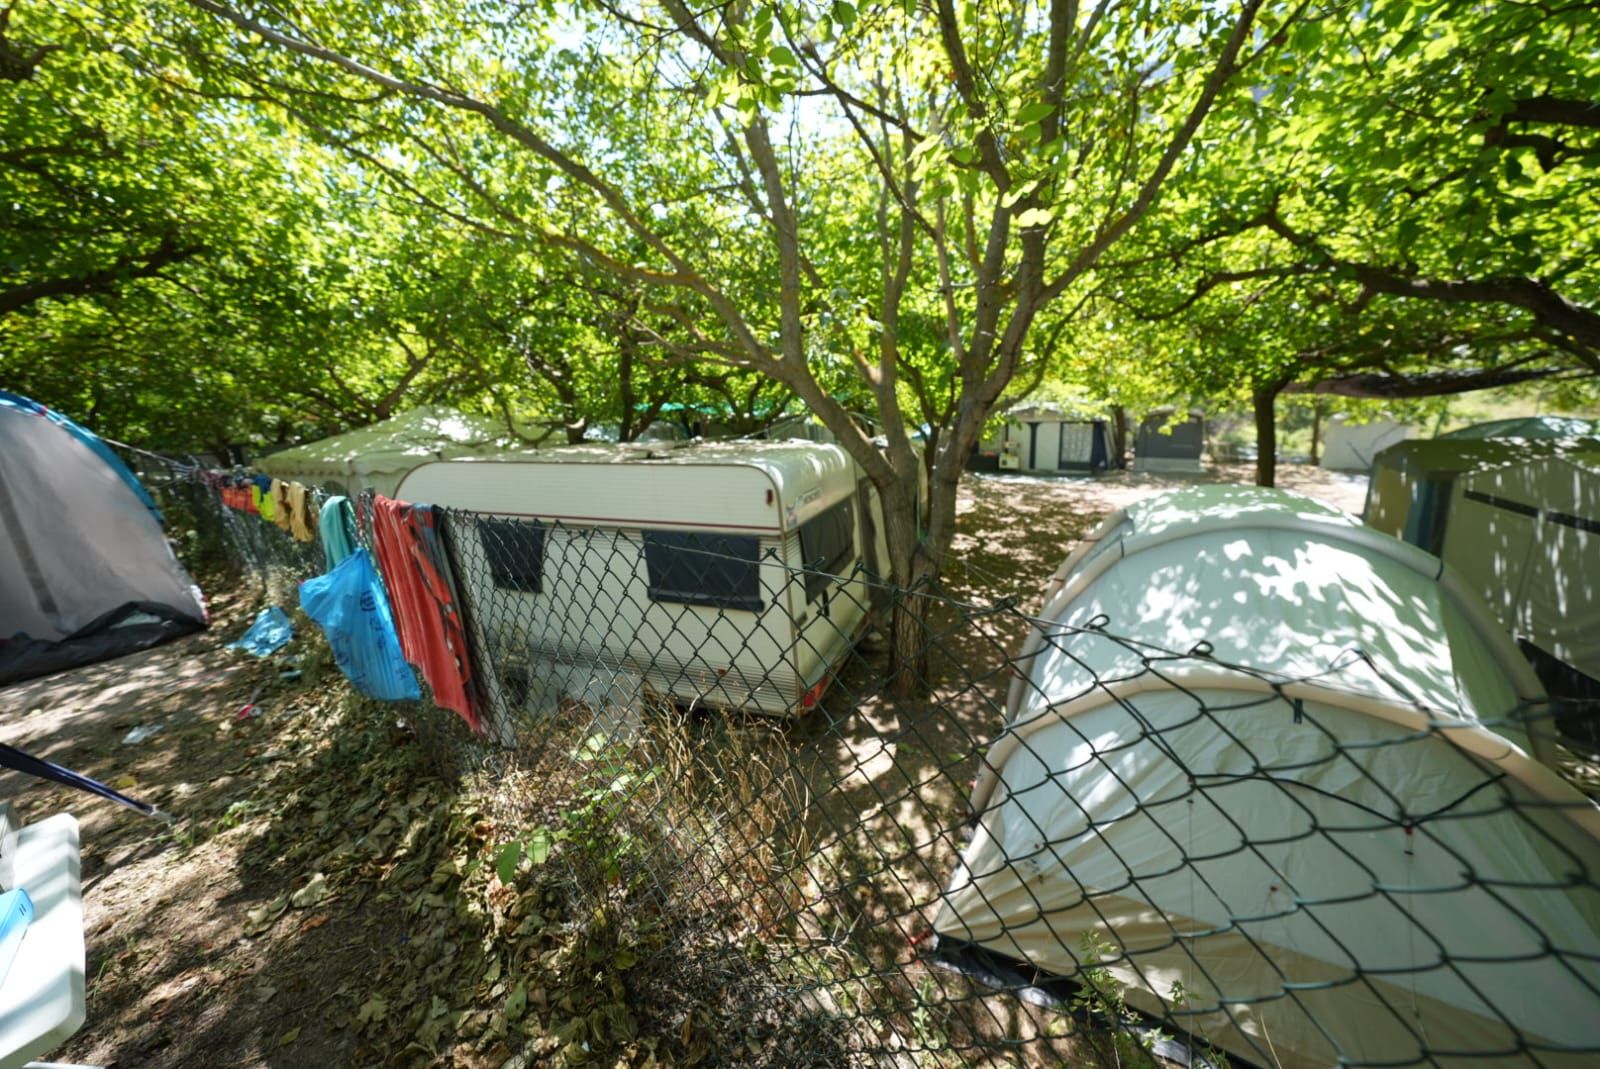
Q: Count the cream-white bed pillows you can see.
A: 0